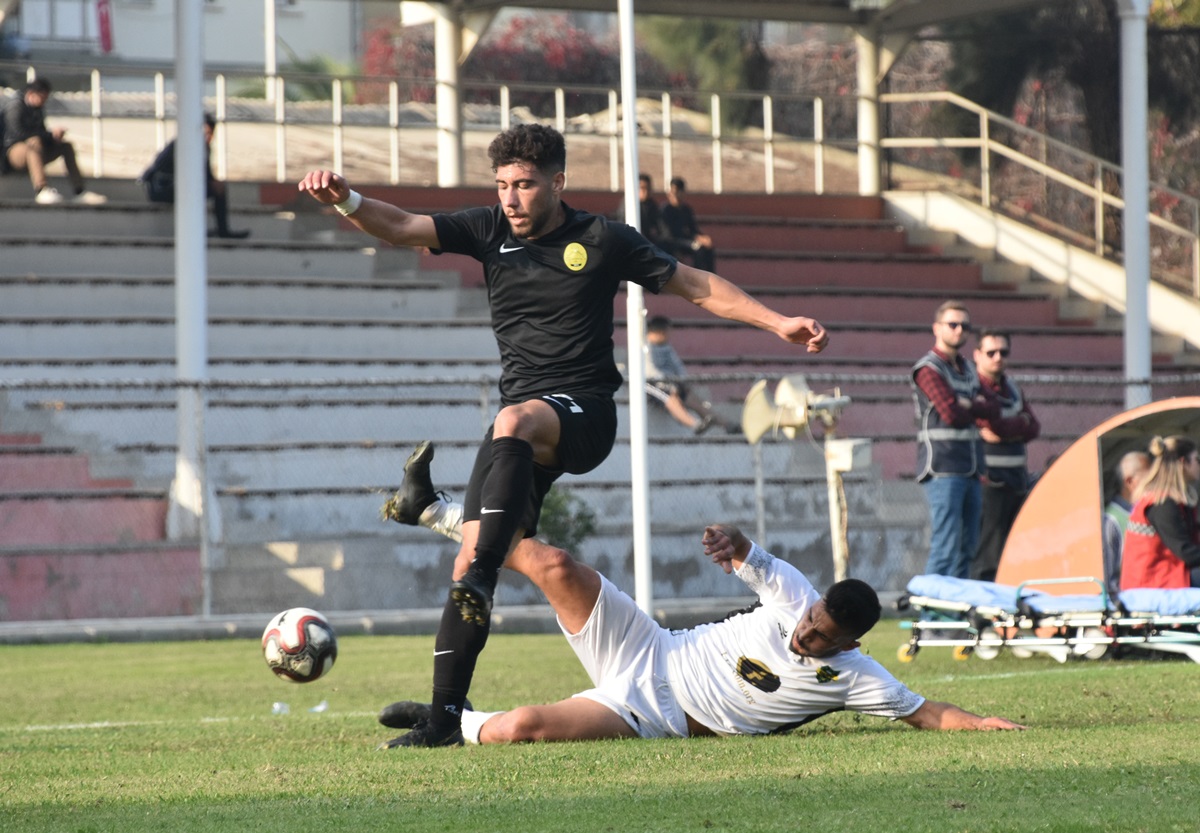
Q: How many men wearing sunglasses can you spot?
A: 2